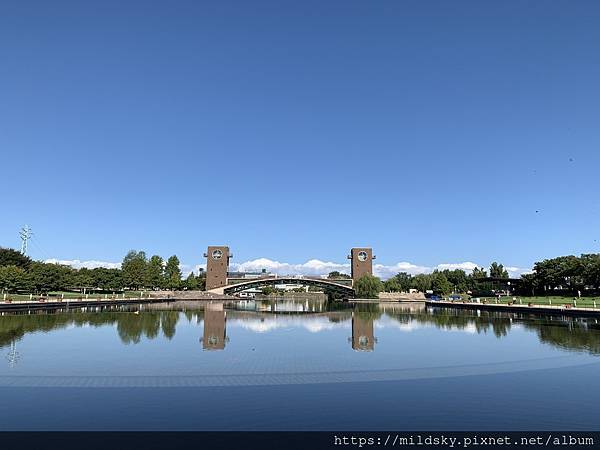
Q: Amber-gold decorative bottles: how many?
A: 0